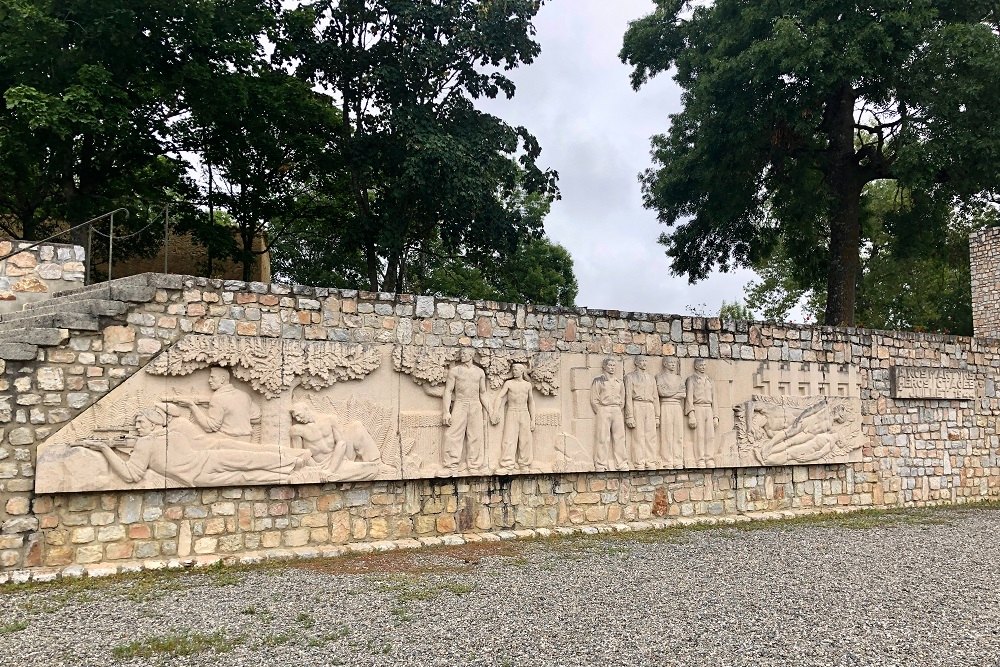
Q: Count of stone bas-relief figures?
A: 13